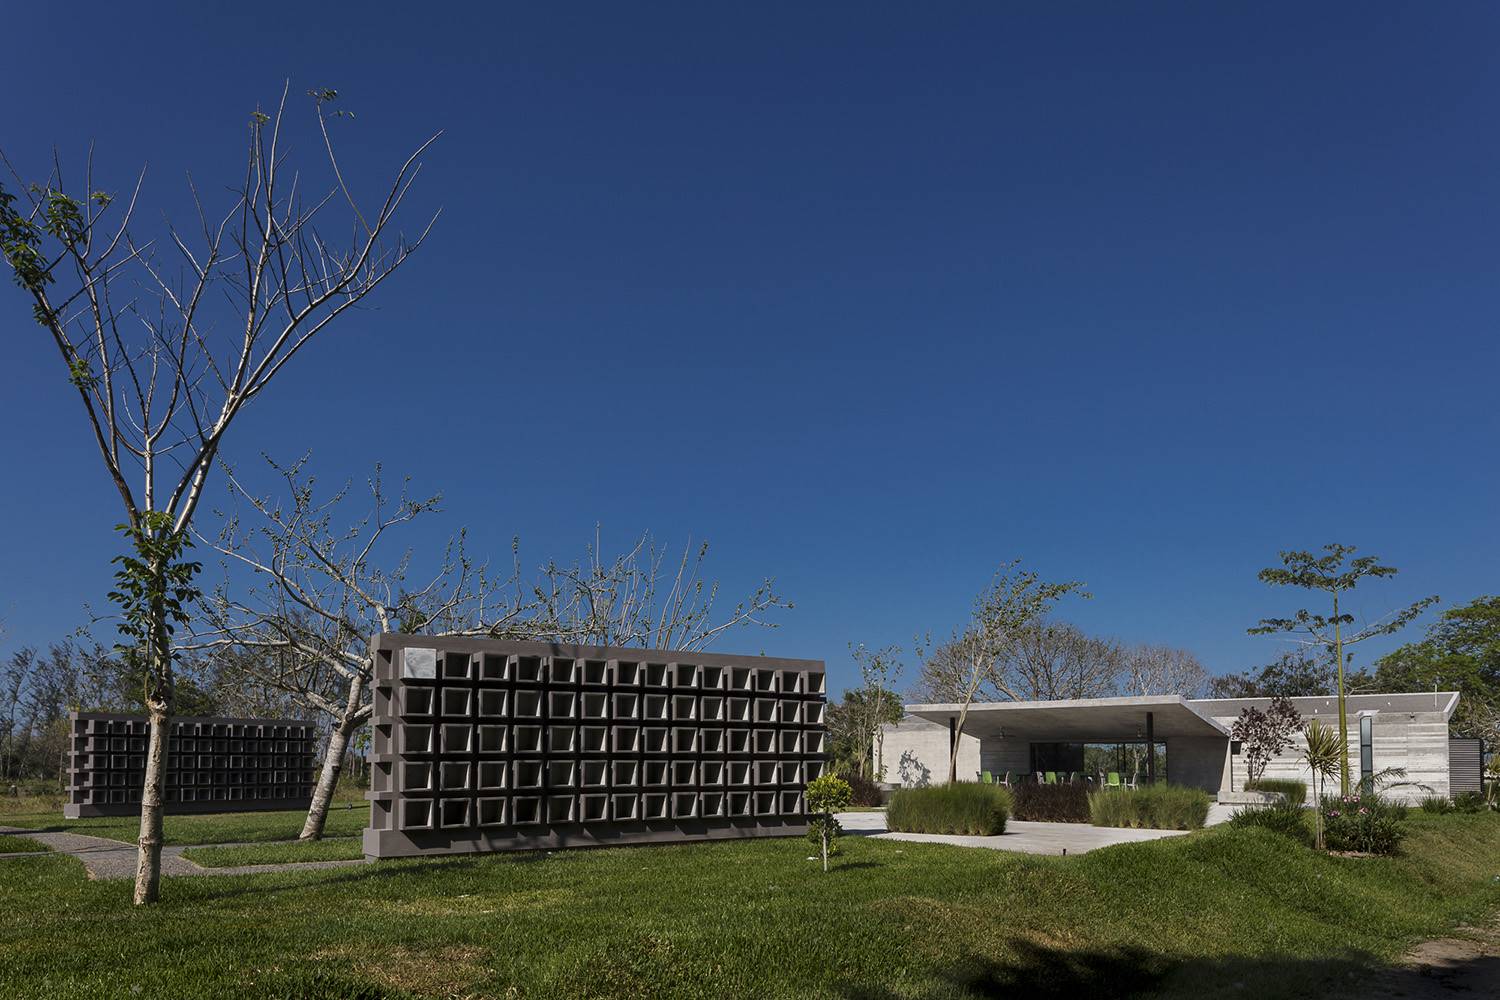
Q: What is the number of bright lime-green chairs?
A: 3